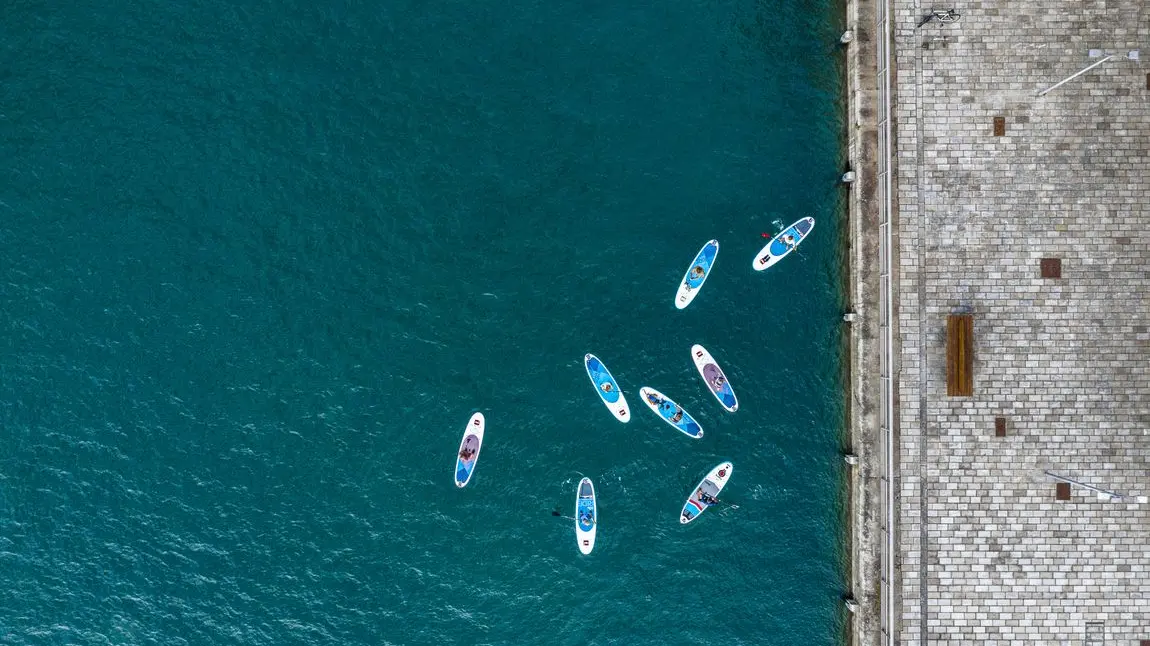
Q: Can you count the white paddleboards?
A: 8